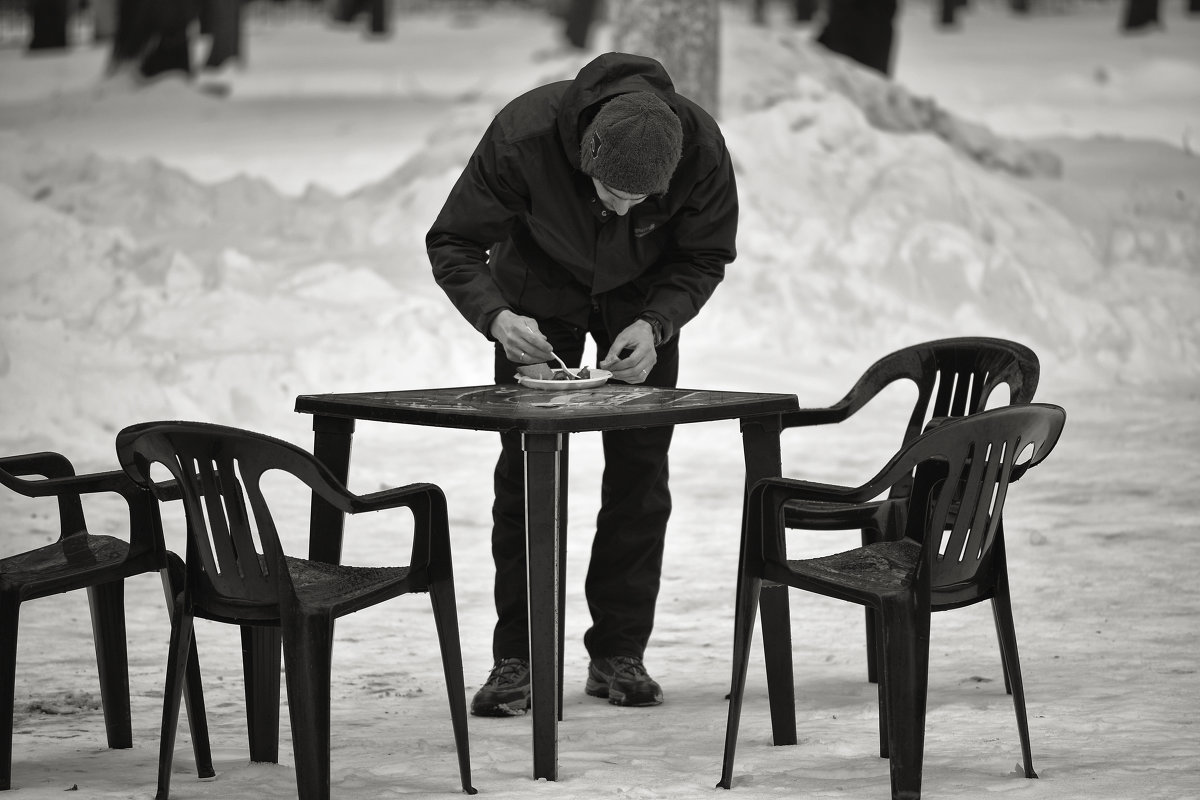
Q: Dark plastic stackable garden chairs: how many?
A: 4